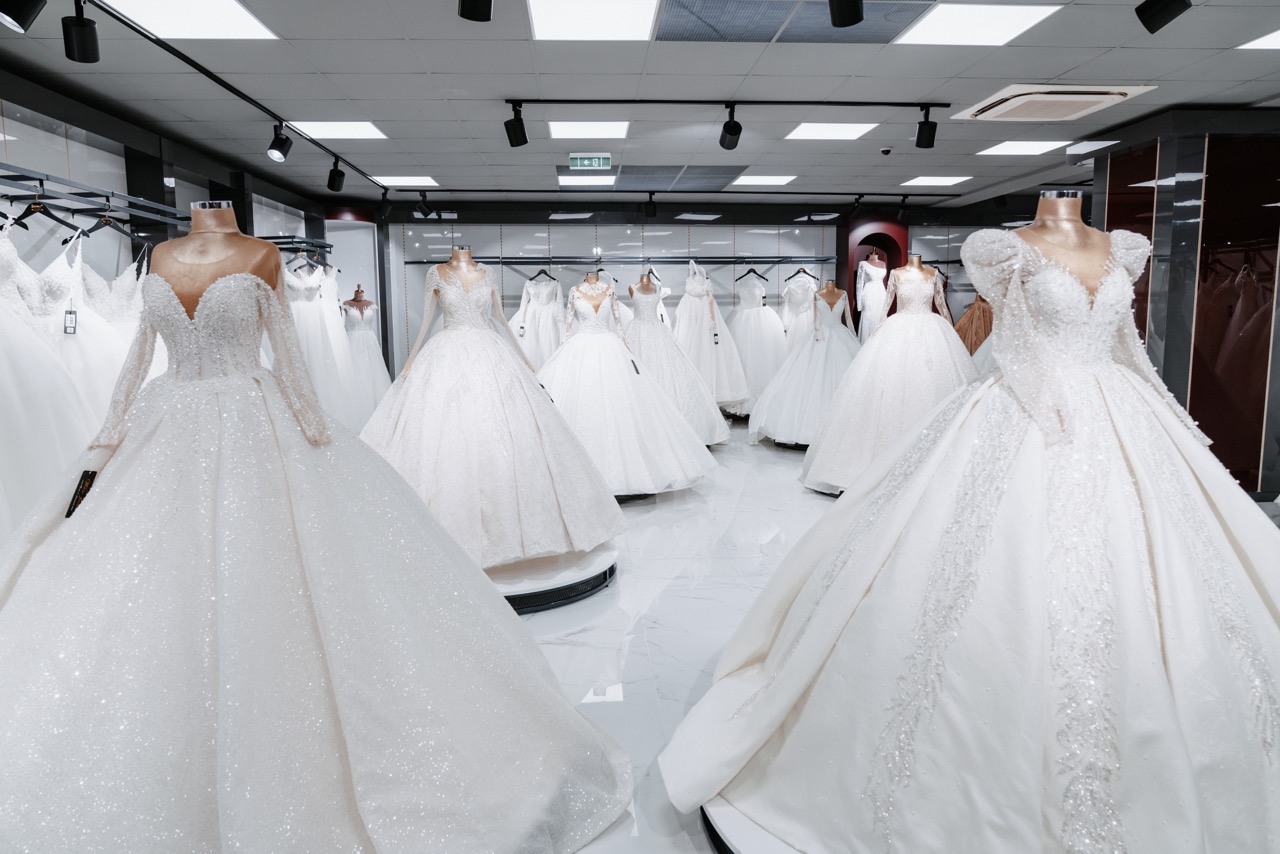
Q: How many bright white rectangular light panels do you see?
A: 12